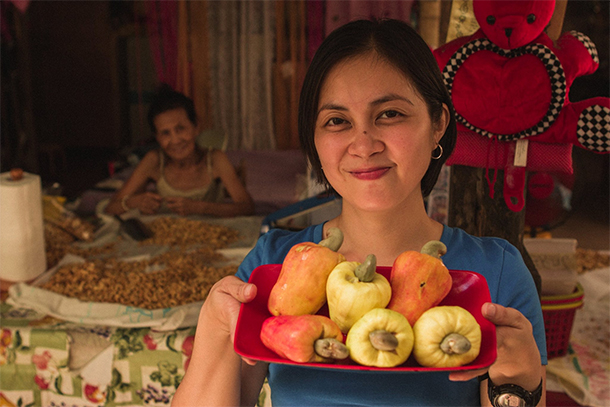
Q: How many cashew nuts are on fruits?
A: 6